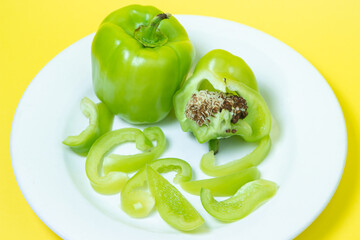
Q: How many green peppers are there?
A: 2